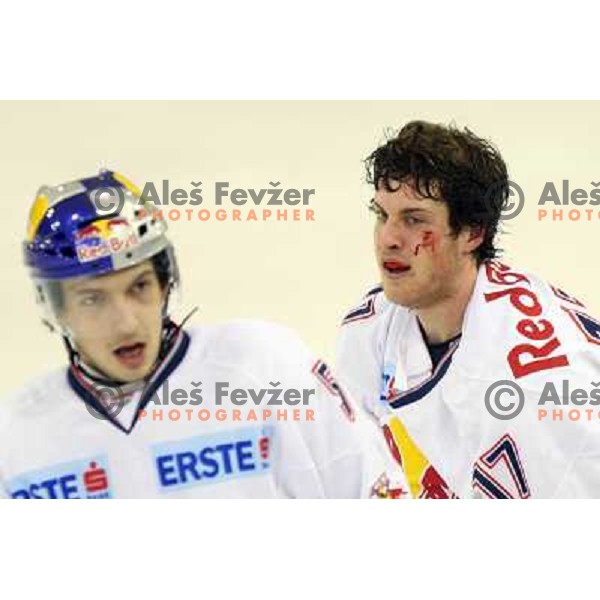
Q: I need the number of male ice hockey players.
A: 2